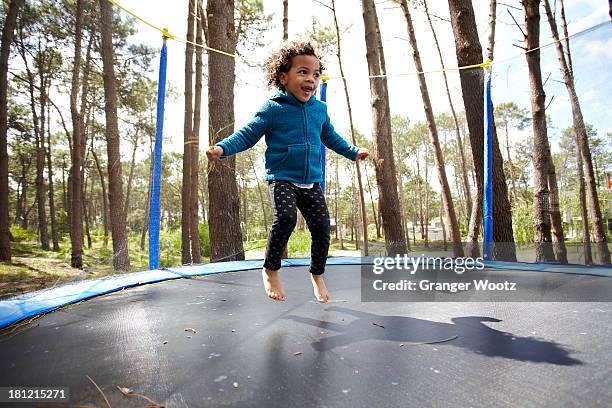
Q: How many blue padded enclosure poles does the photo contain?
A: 3